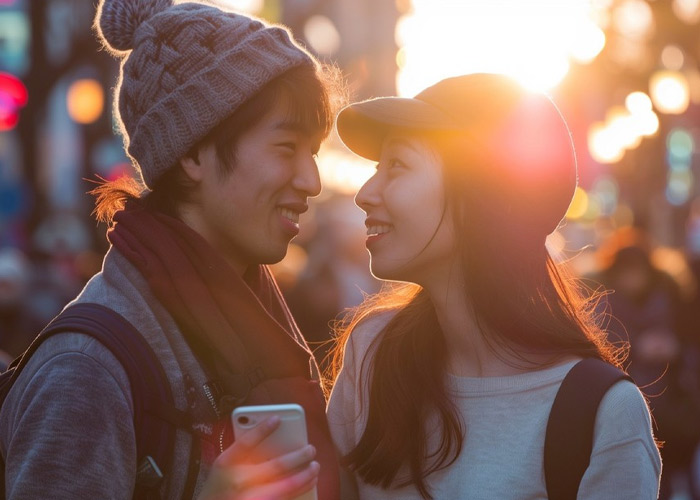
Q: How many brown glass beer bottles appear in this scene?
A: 0